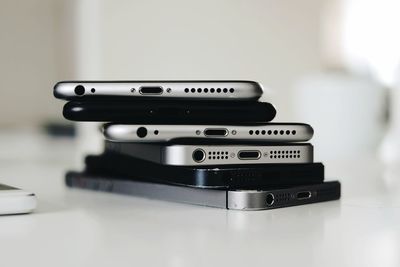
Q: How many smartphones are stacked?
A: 6